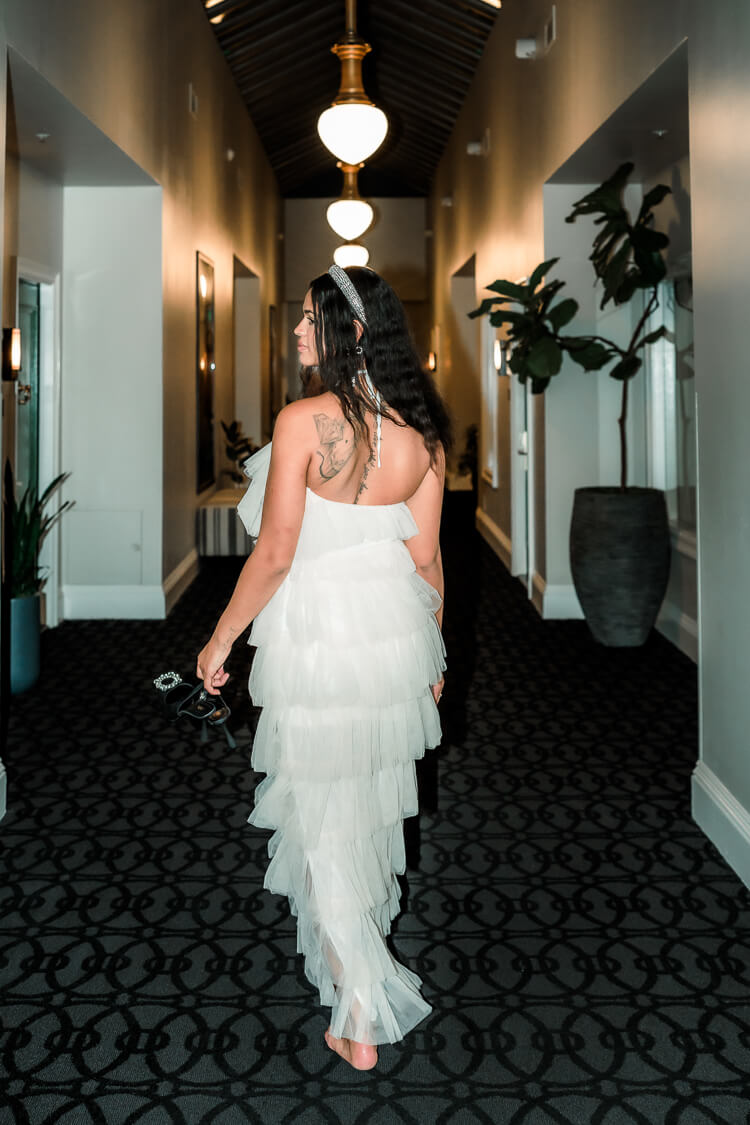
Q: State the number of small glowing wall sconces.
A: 3